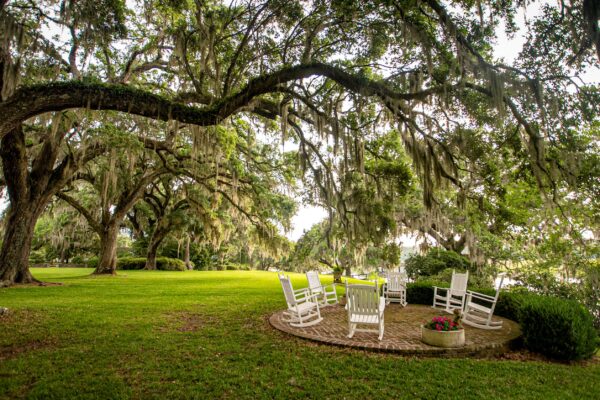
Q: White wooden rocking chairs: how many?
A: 6